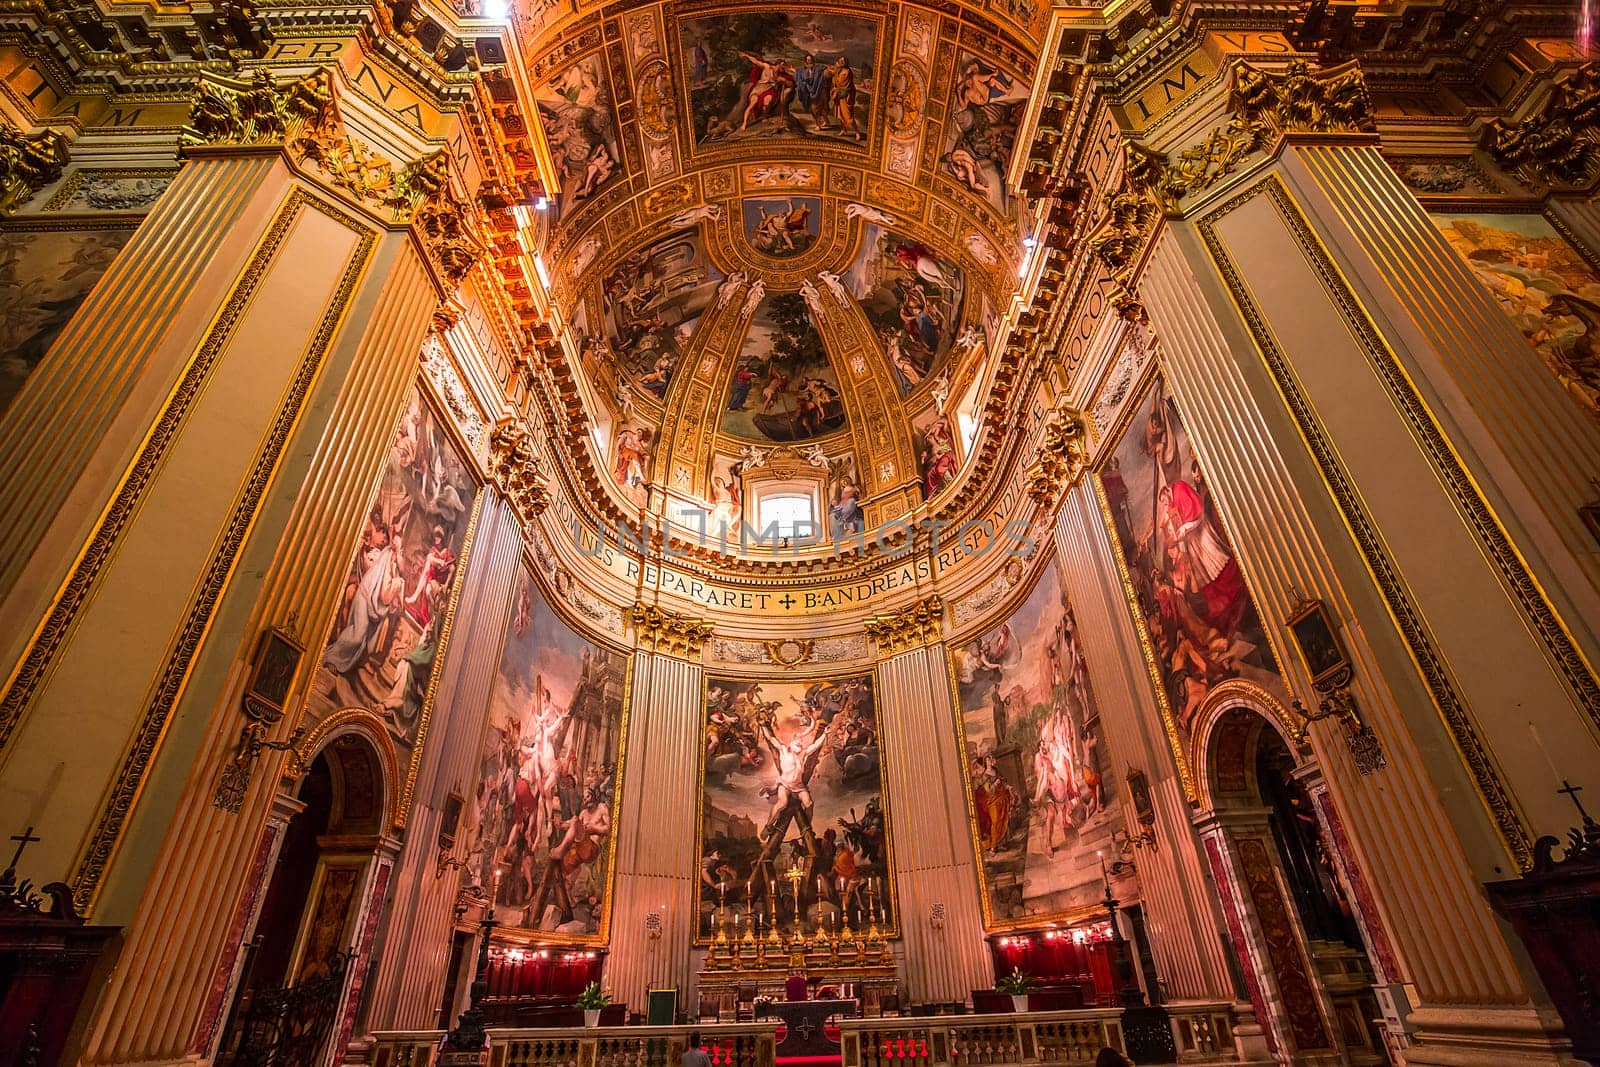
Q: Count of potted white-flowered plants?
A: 2